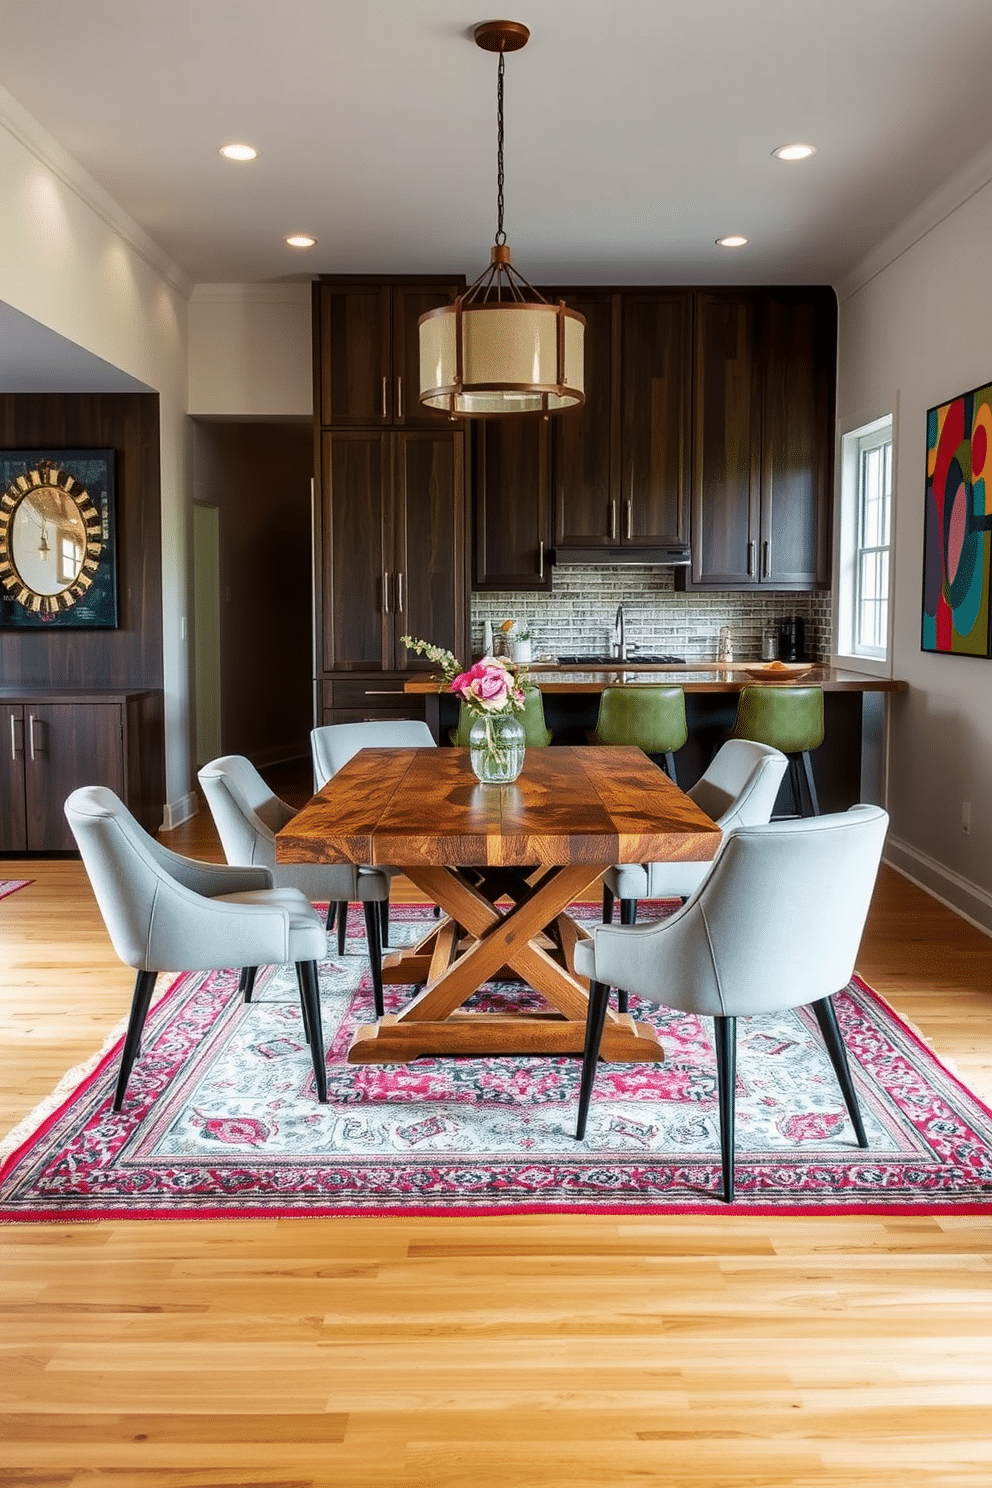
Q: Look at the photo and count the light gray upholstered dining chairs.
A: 5